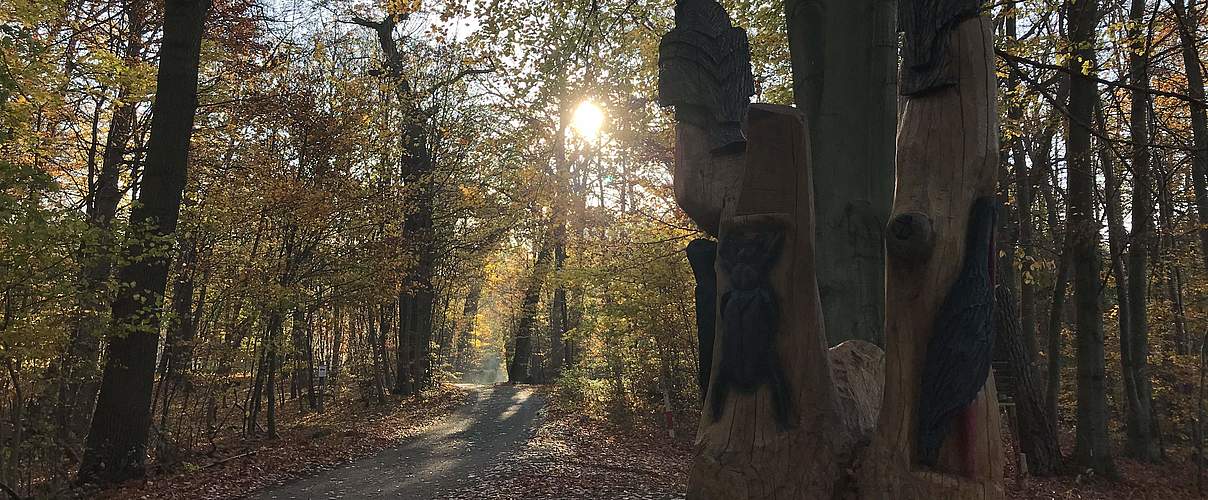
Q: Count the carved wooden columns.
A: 2